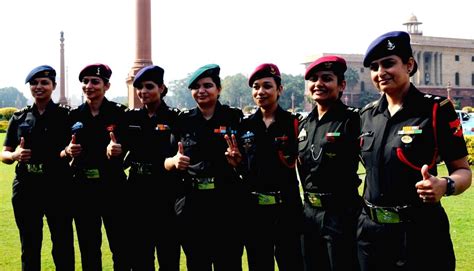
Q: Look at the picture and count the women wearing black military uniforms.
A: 7